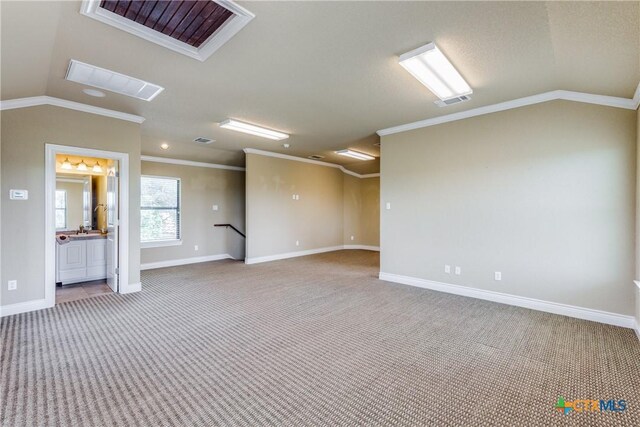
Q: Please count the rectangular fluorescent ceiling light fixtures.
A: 3